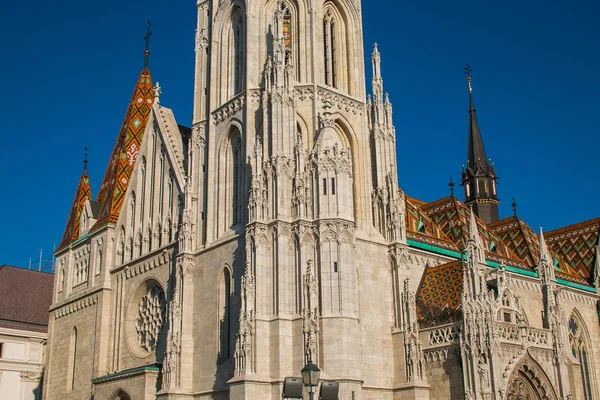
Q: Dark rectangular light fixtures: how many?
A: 2